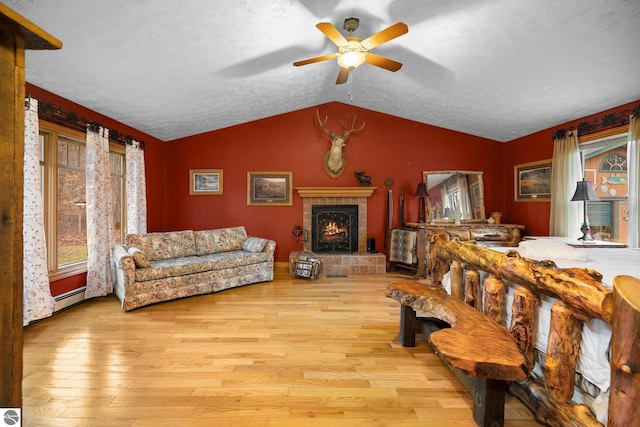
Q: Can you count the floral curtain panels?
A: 3